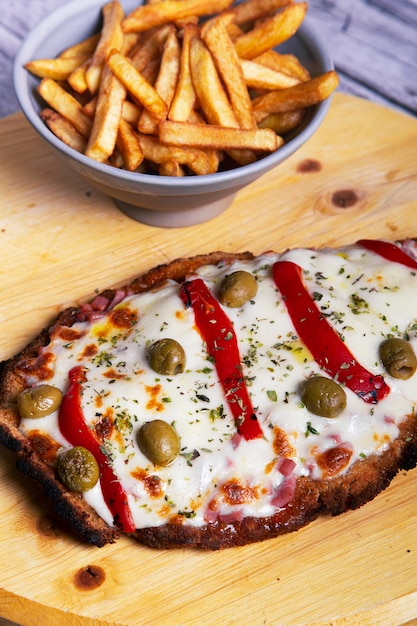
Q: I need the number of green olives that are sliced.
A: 0